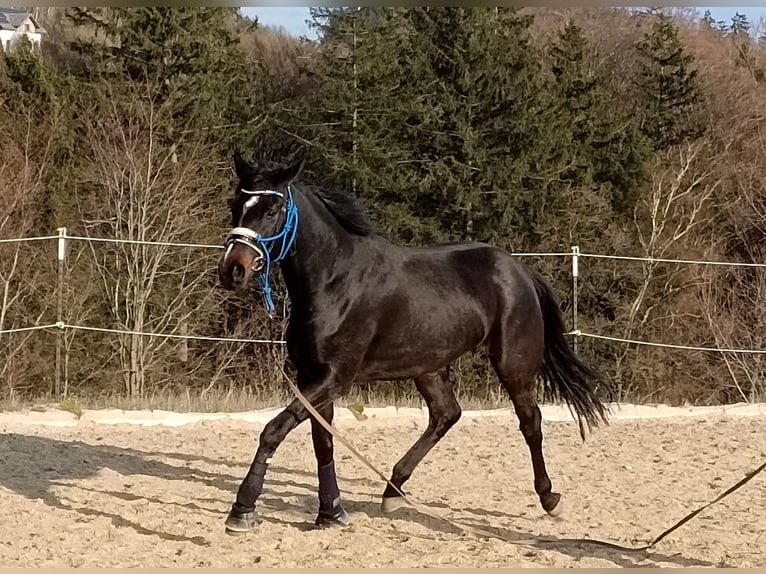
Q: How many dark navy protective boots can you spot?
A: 2